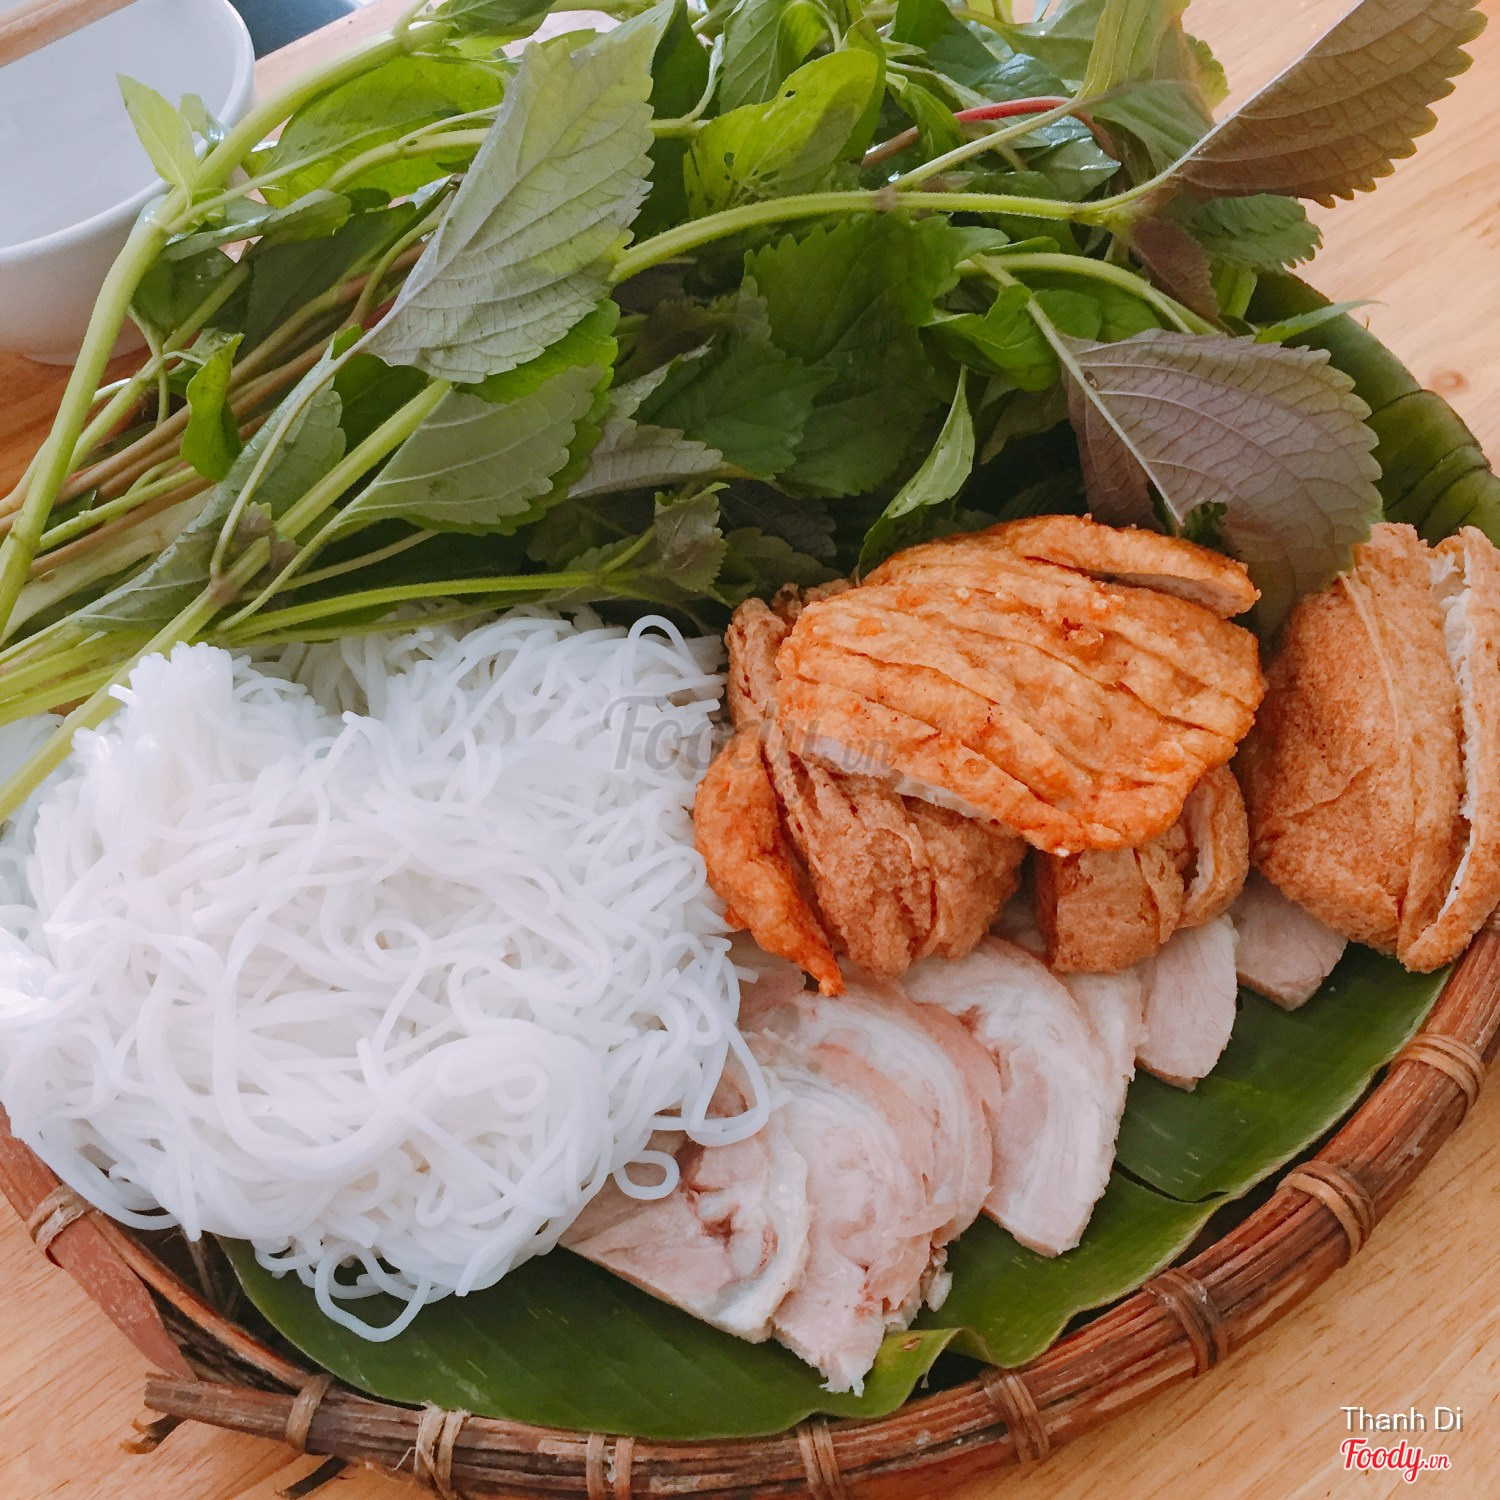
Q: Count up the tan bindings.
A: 9